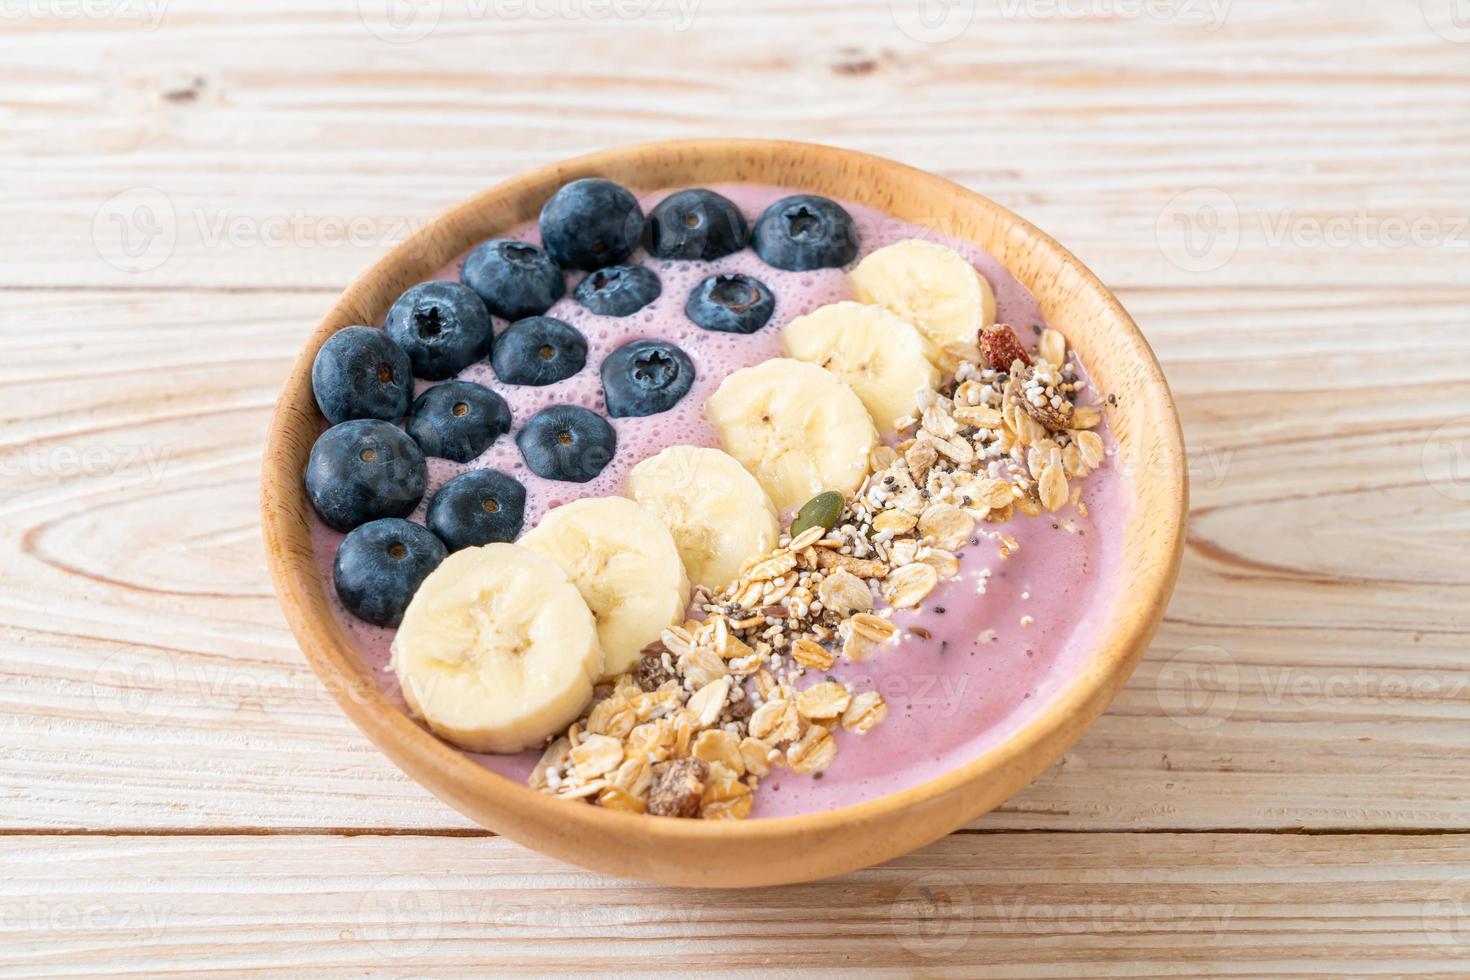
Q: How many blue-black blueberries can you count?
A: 15